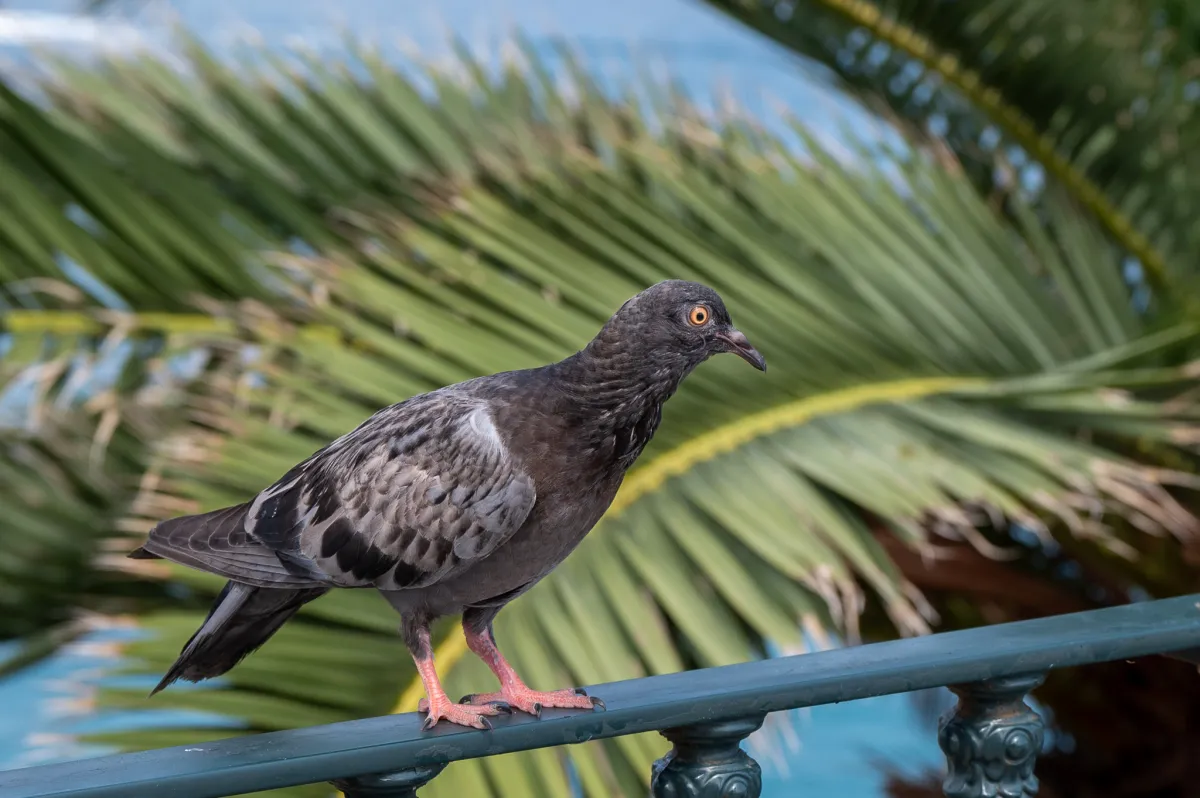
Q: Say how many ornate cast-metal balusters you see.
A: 3